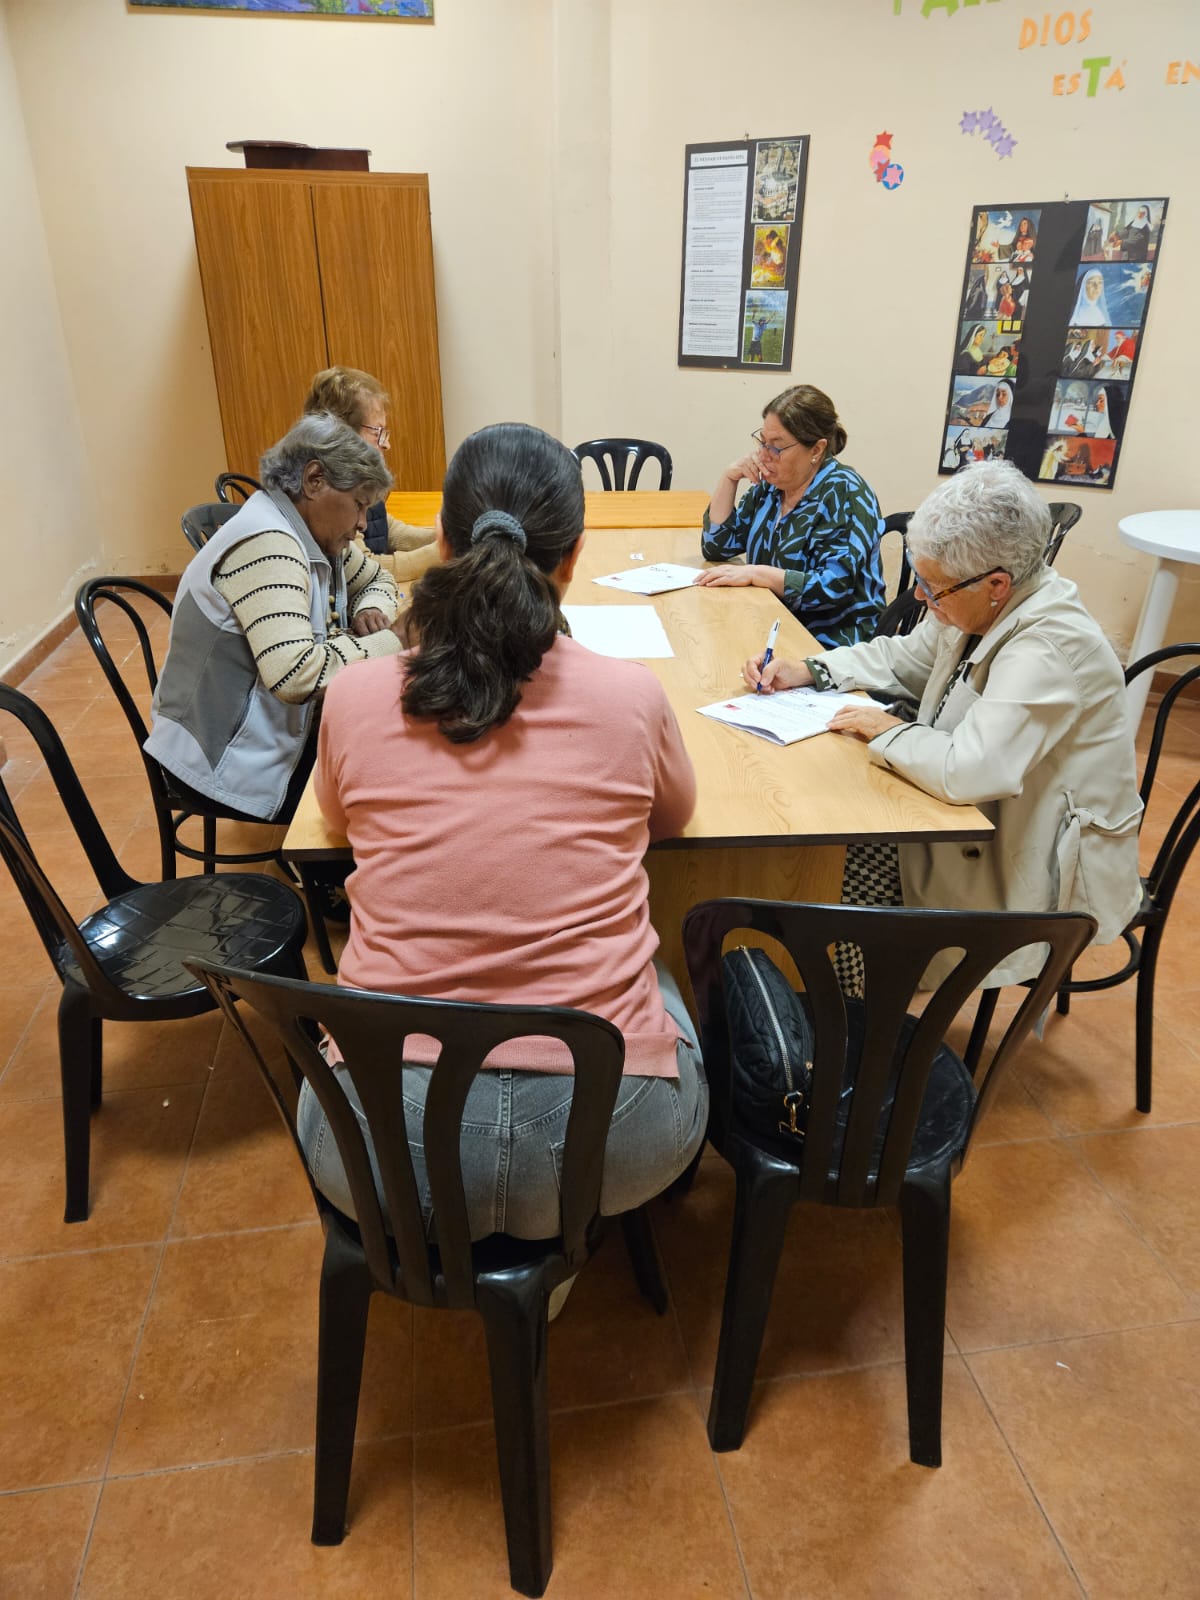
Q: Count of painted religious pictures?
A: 10